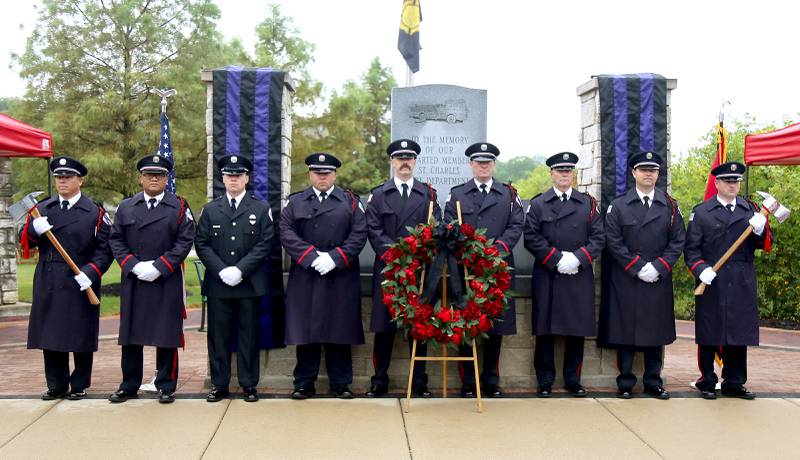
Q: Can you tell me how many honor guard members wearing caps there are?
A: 9